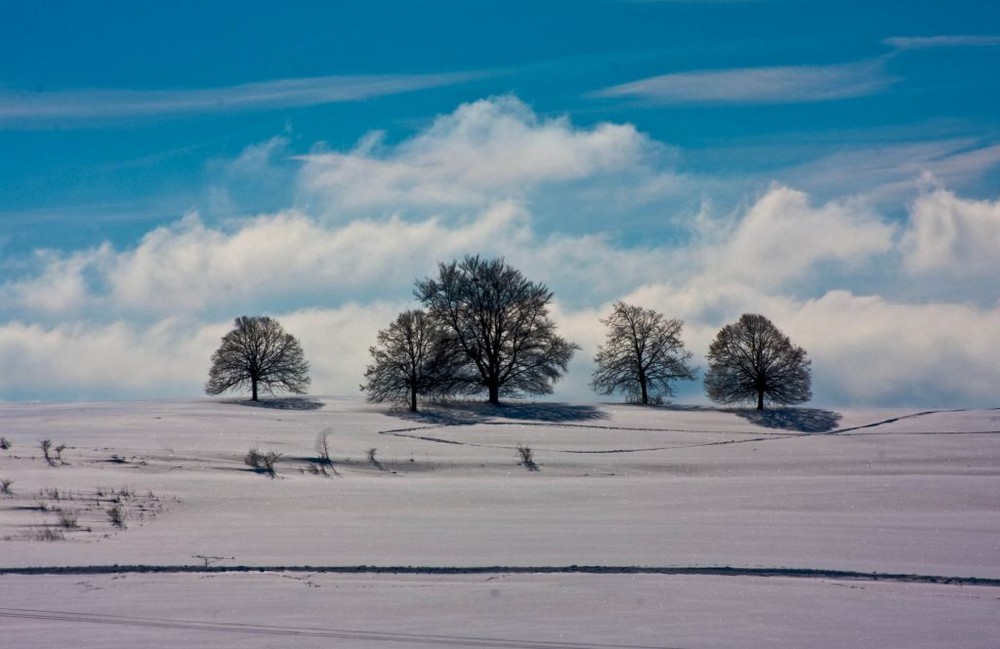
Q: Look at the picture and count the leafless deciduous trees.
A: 5